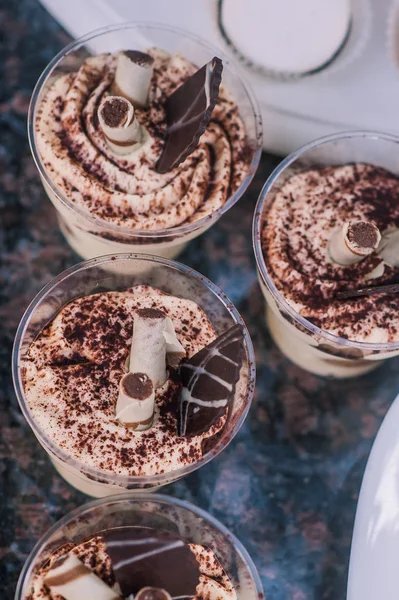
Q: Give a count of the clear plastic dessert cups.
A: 4